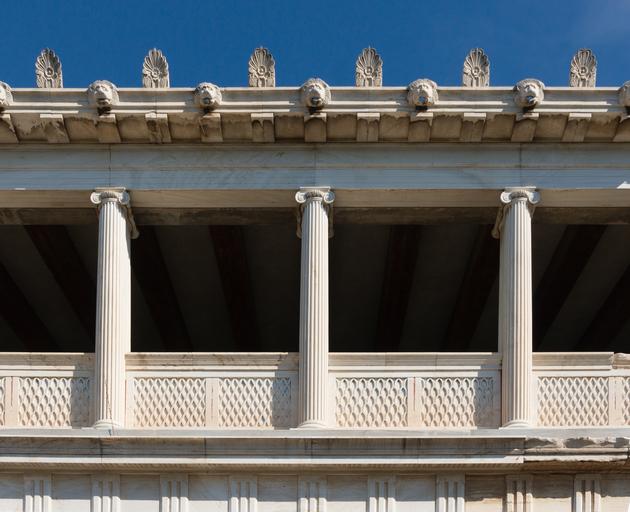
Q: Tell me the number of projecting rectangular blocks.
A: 13